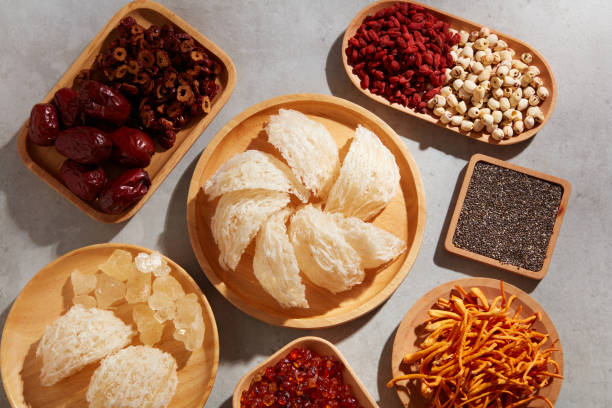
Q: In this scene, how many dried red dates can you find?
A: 7